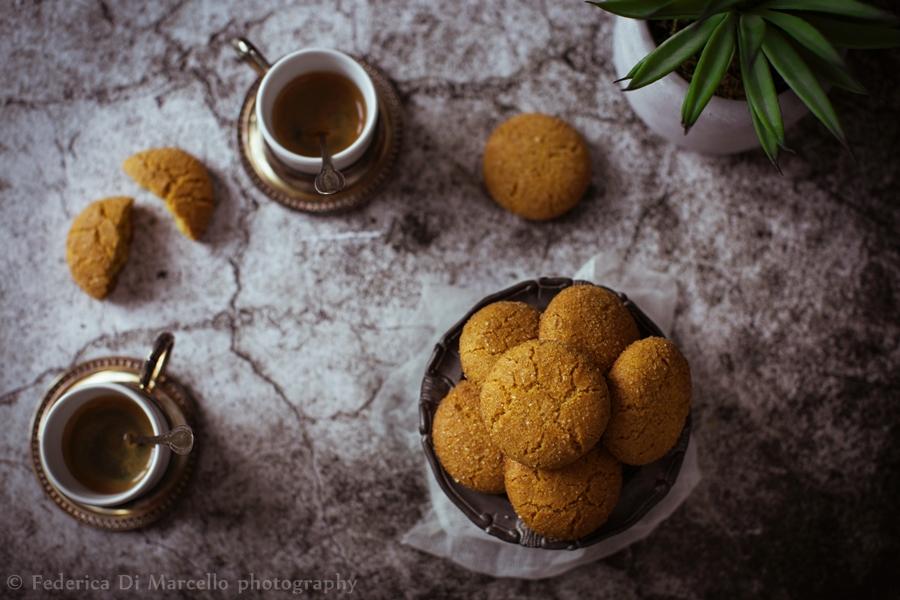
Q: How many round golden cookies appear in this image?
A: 7